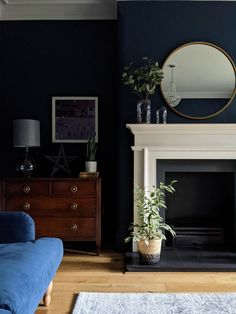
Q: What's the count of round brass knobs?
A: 5